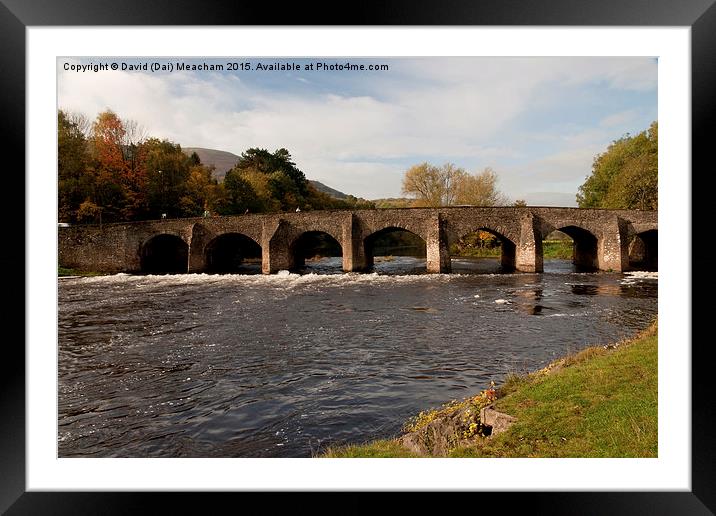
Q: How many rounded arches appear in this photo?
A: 7